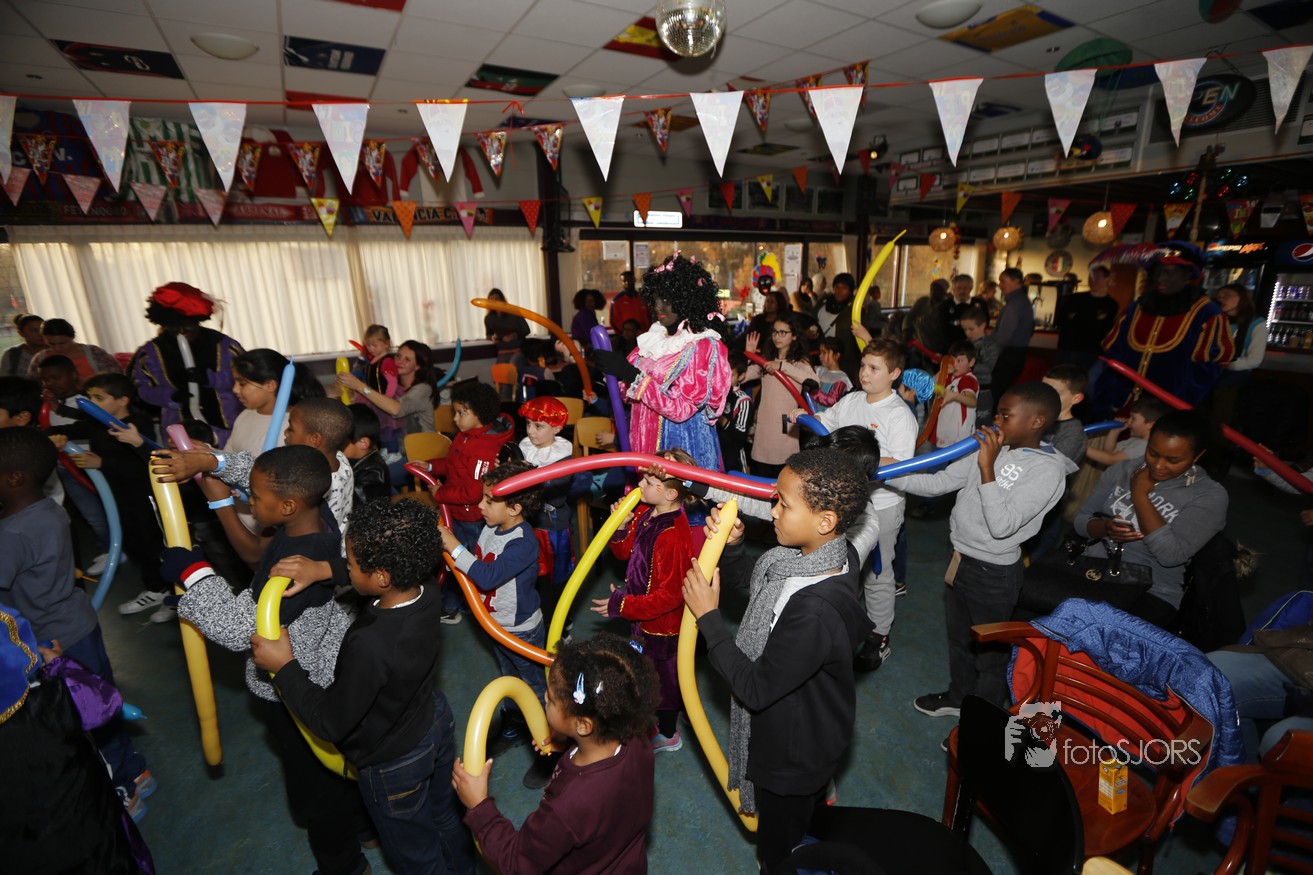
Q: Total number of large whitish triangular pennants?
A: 12